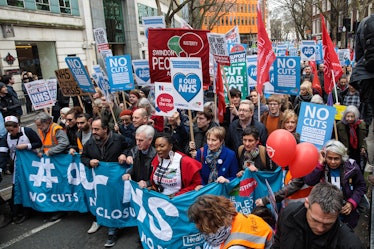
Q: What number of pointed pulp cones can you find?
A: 0